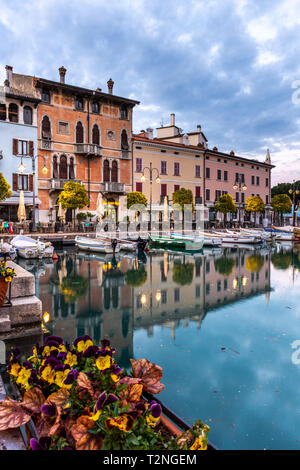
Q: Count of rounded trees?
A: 7